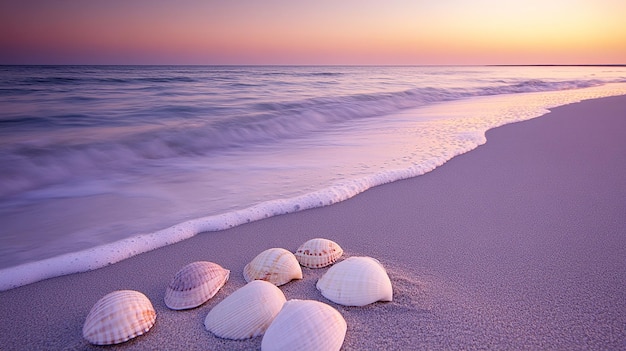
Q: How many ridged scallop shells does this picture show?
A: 7